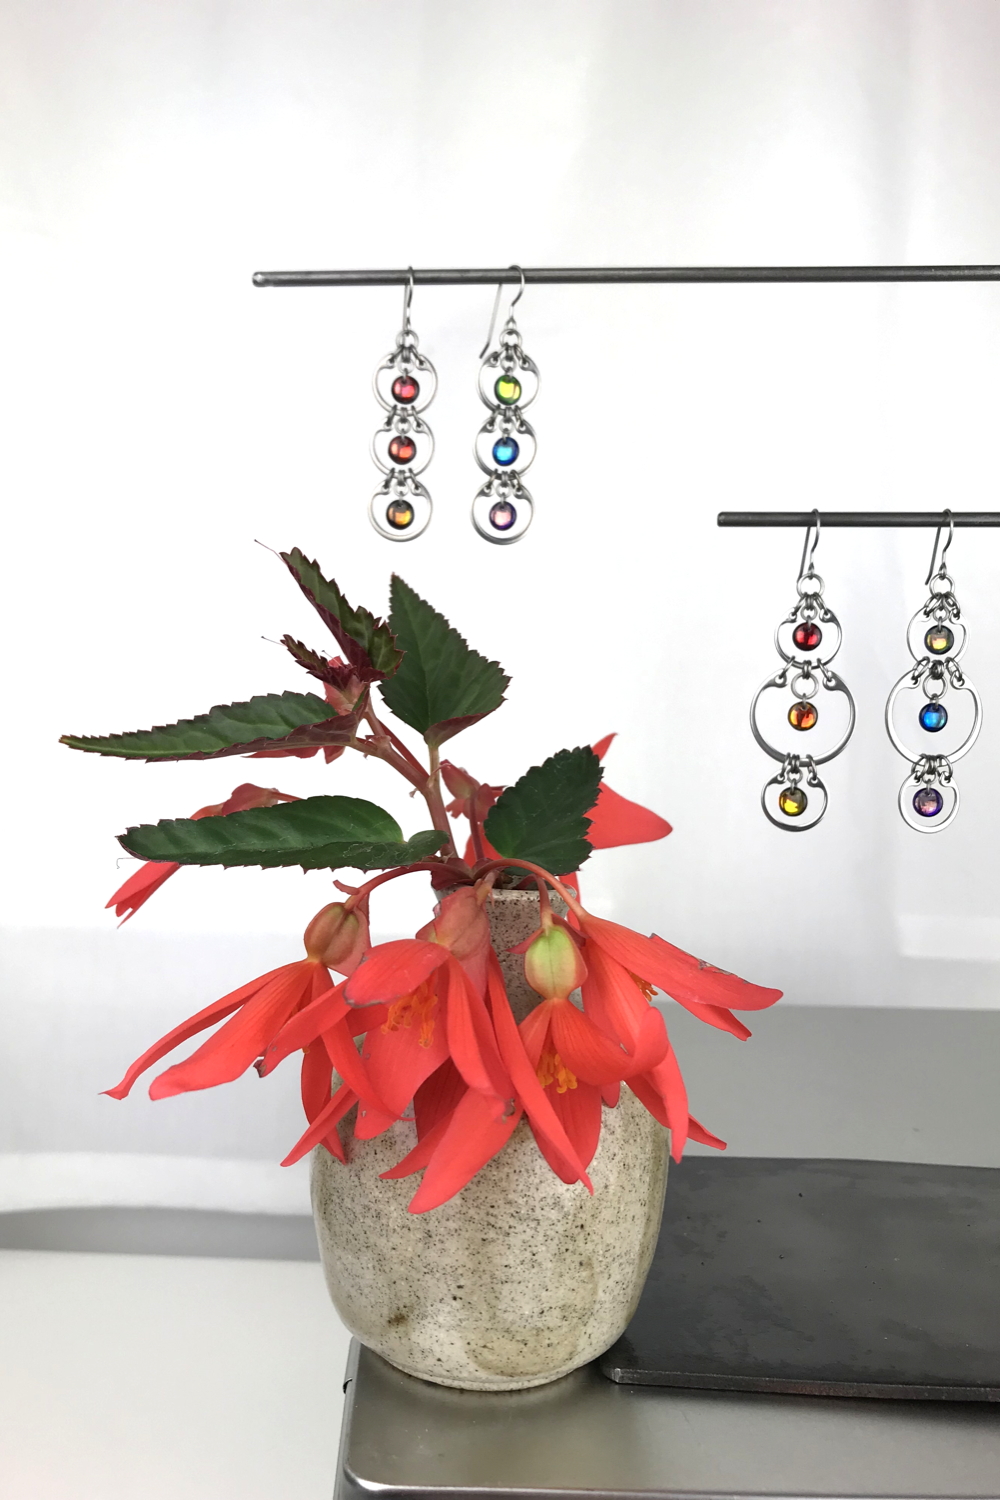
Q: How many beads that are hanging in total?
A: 12